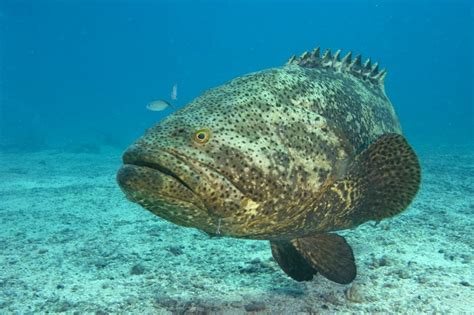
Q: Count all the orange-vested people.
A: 0